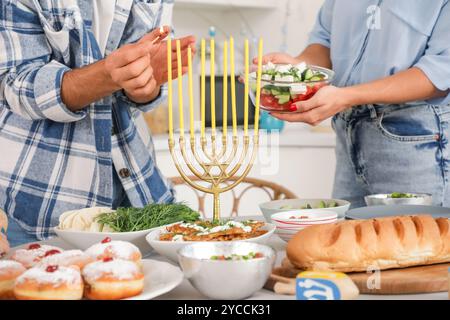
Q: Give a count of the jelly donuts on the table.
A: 6